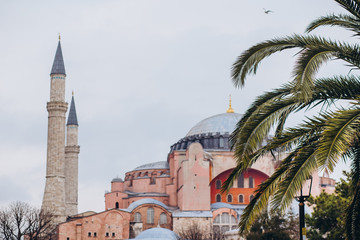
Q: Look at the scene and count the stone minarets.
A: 2